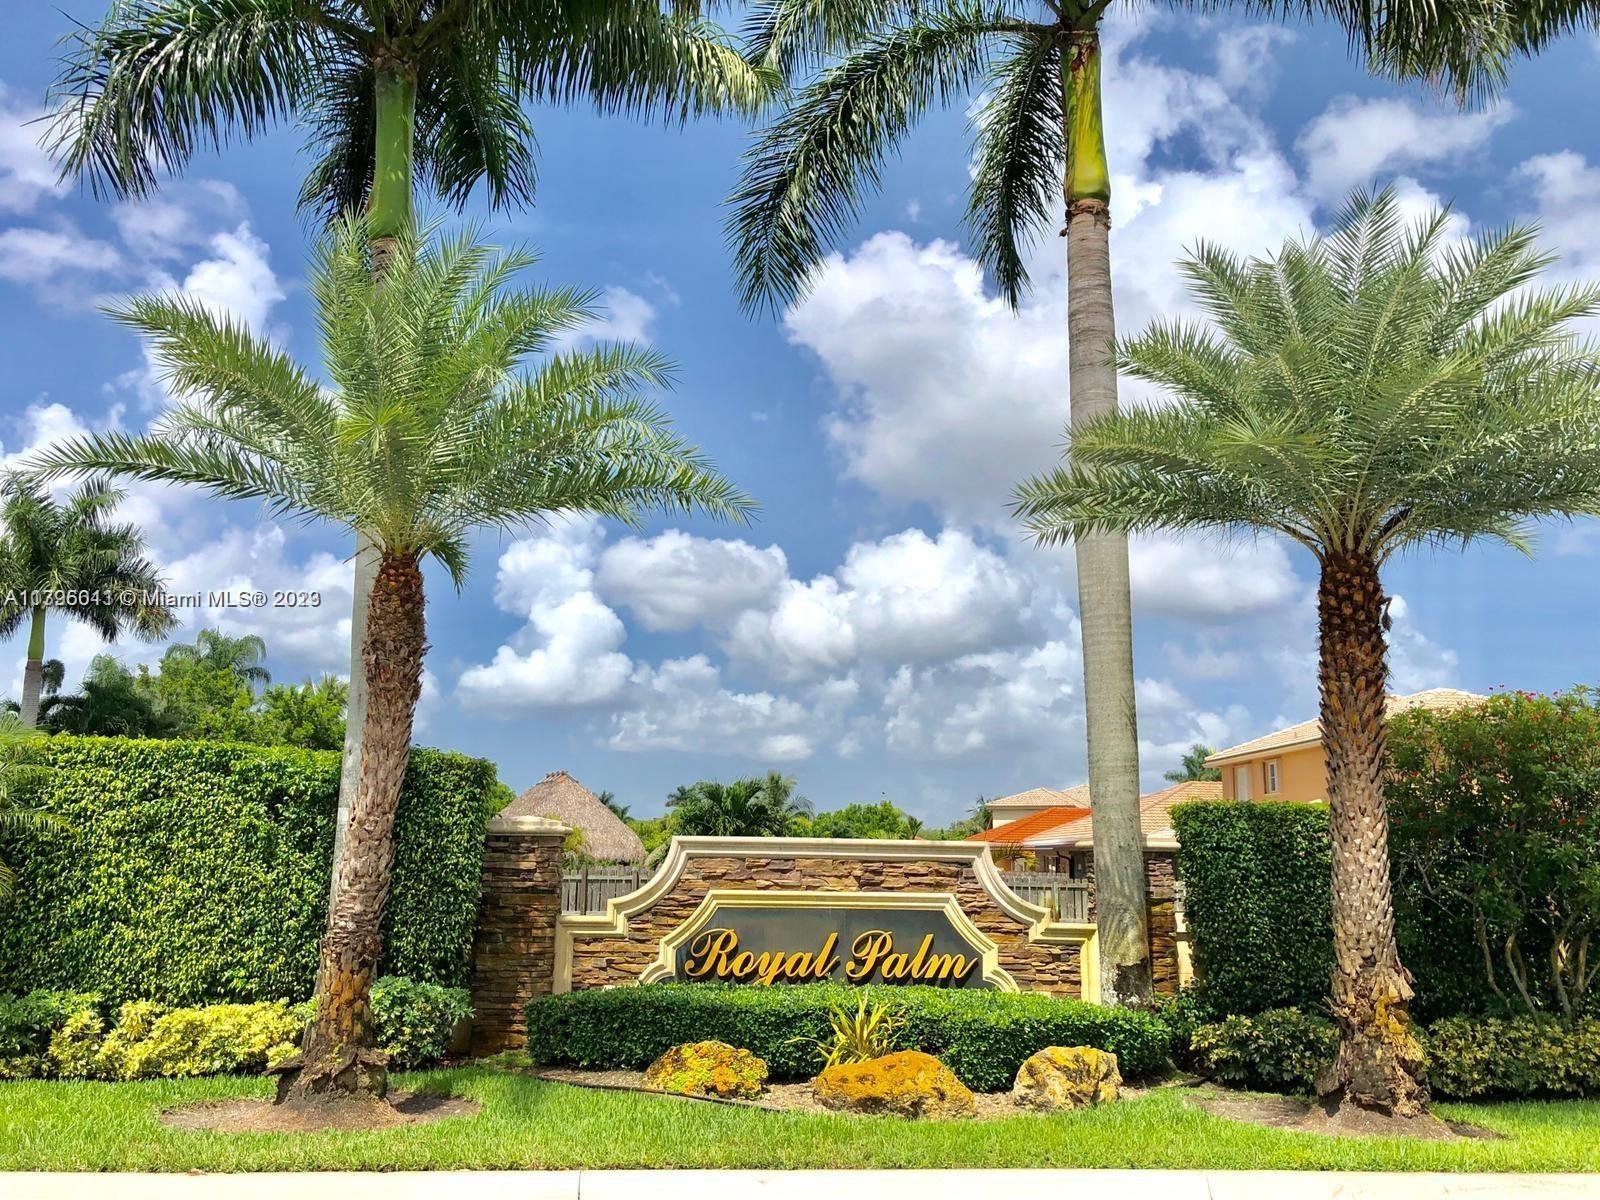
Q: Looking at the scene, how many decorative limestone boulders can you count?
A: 3